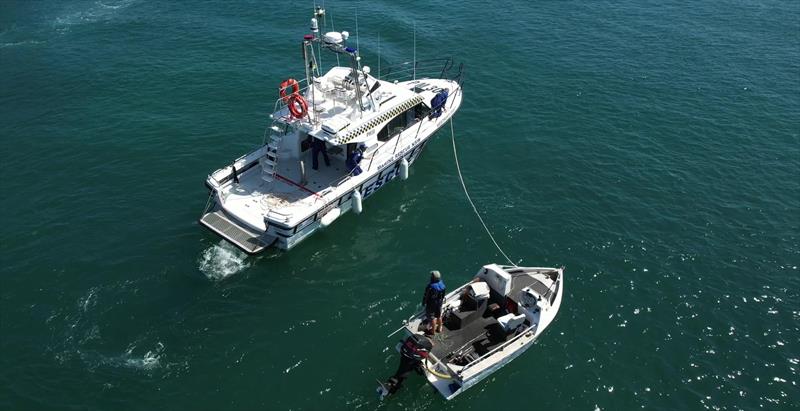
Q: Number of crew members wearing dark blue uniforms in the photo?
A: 3